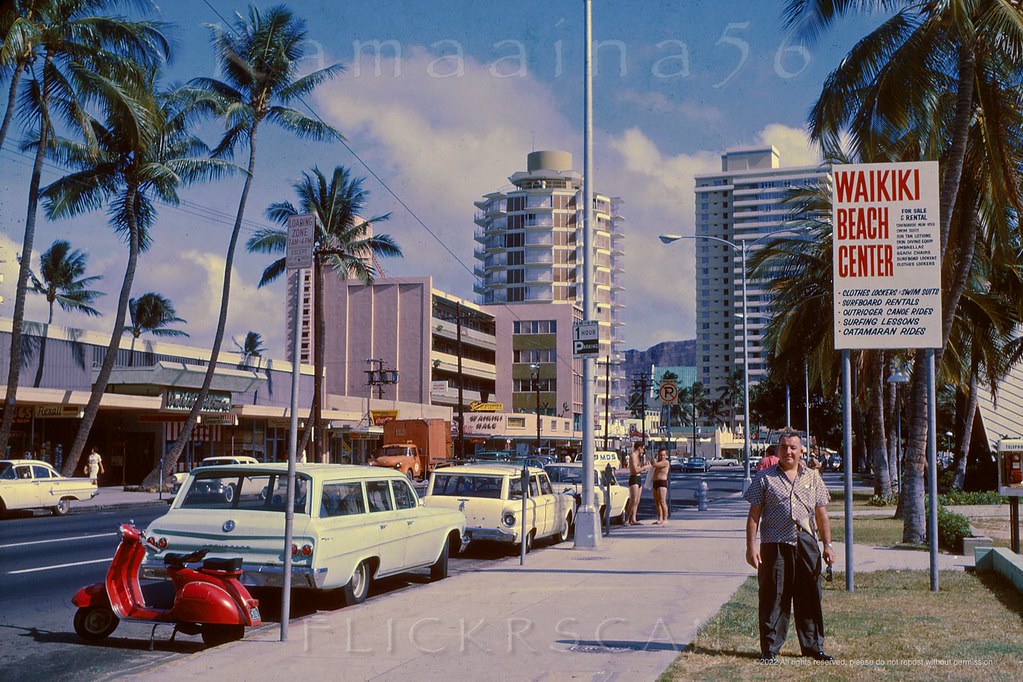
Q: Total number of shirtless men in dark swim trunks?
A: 2